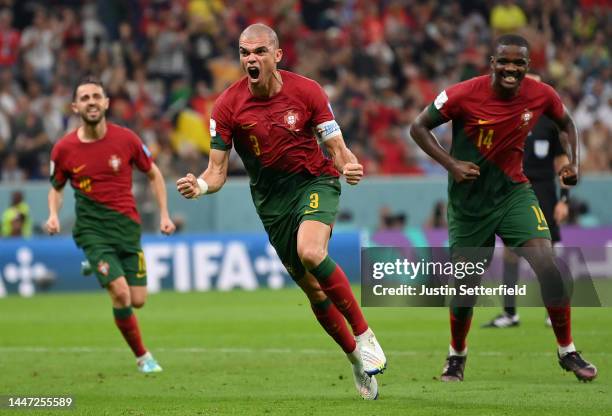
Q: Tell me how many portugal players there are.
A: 3